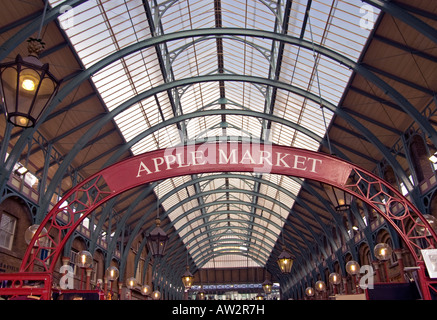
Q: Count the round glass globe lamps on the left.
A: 6